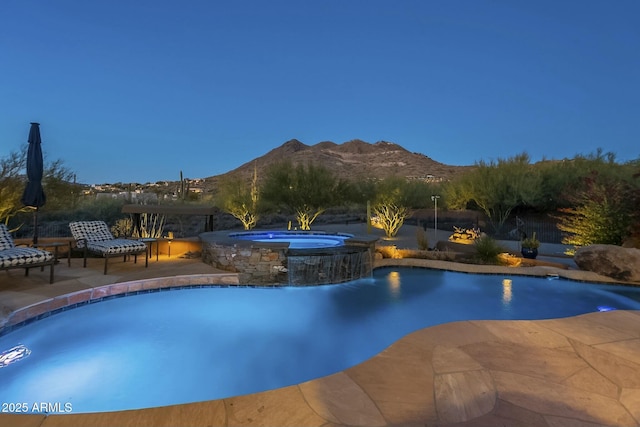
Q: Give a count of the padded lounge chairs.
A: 2